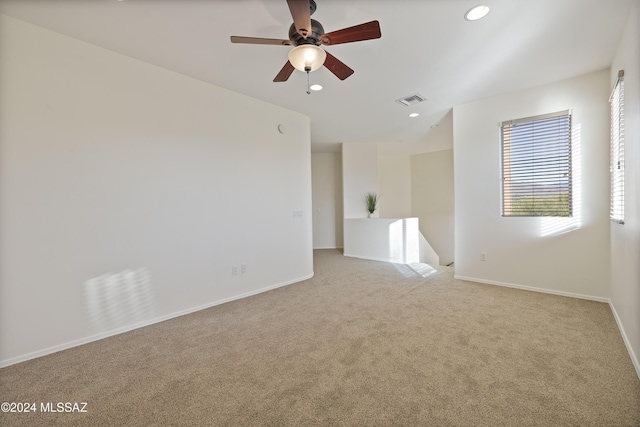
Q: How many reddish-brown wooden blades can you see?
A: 5